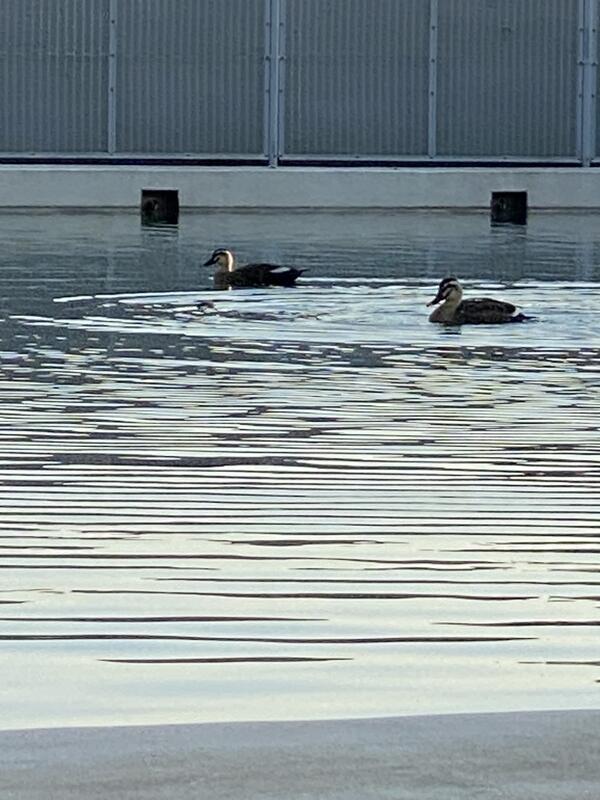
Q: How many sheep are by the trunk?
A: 0